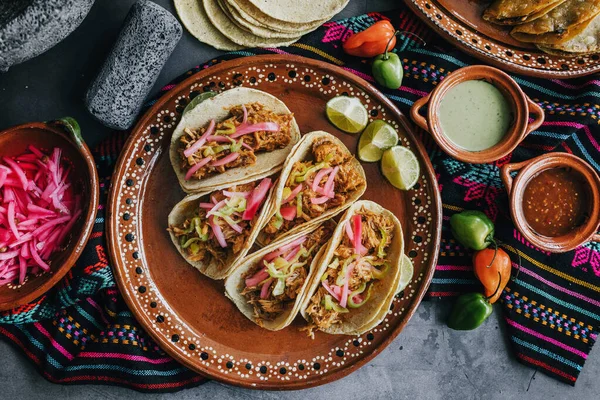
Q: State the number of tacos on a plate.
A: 5